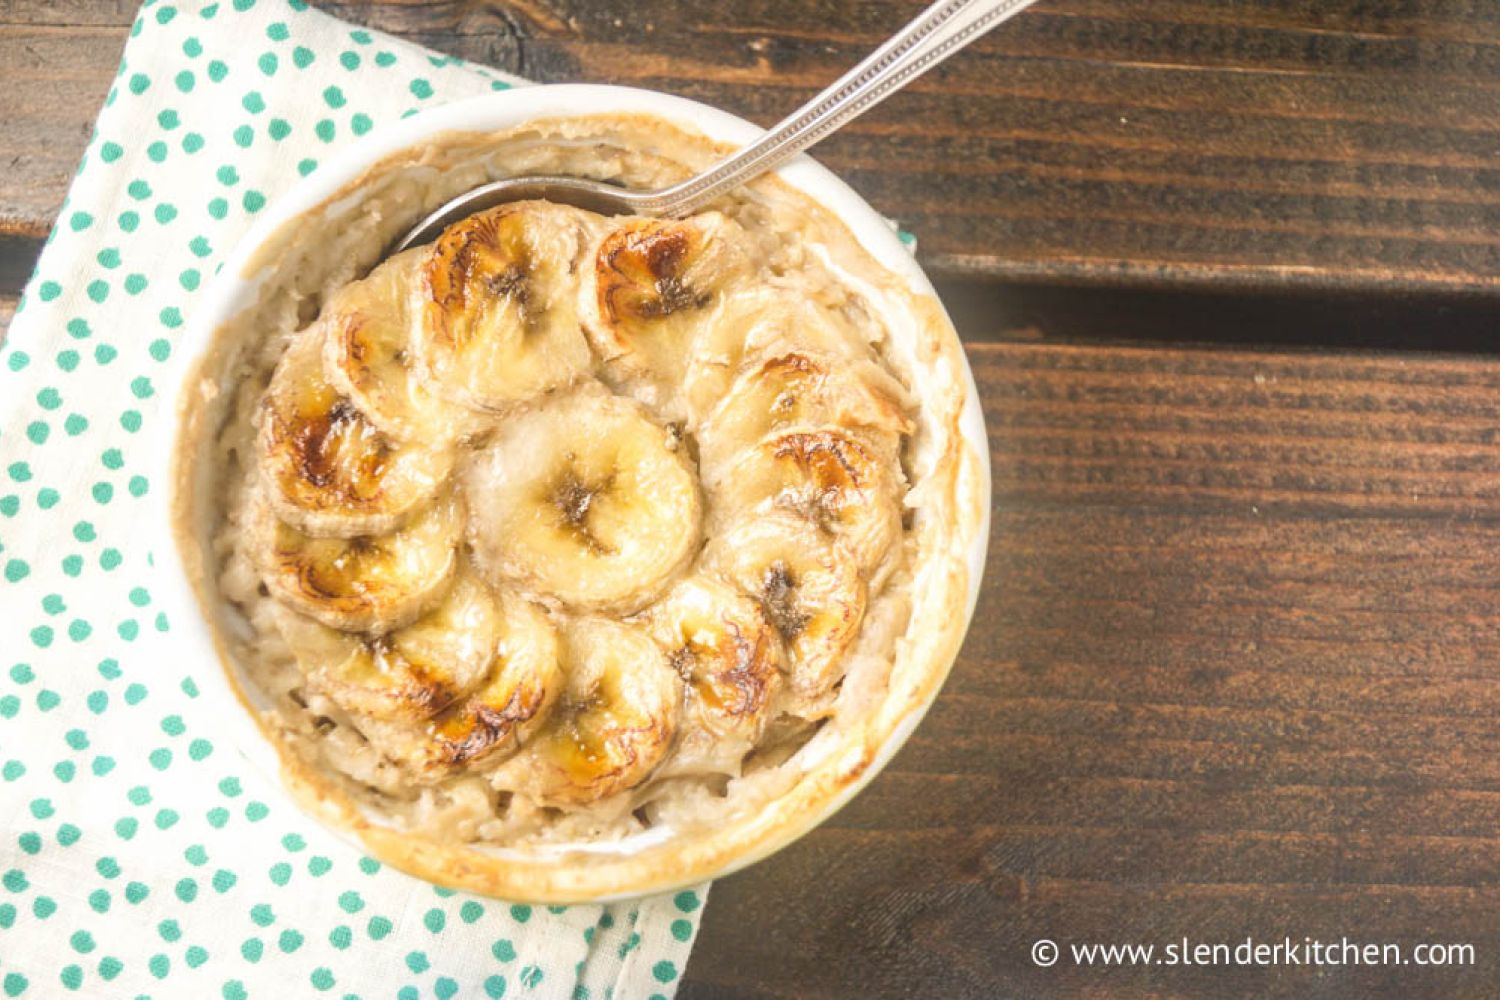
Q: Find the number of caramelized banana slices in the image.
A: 14